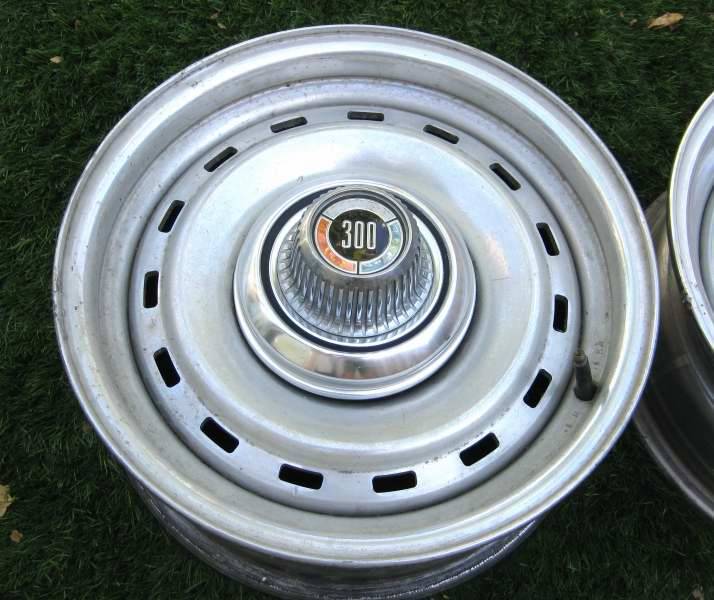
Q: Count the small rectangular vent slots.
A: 15